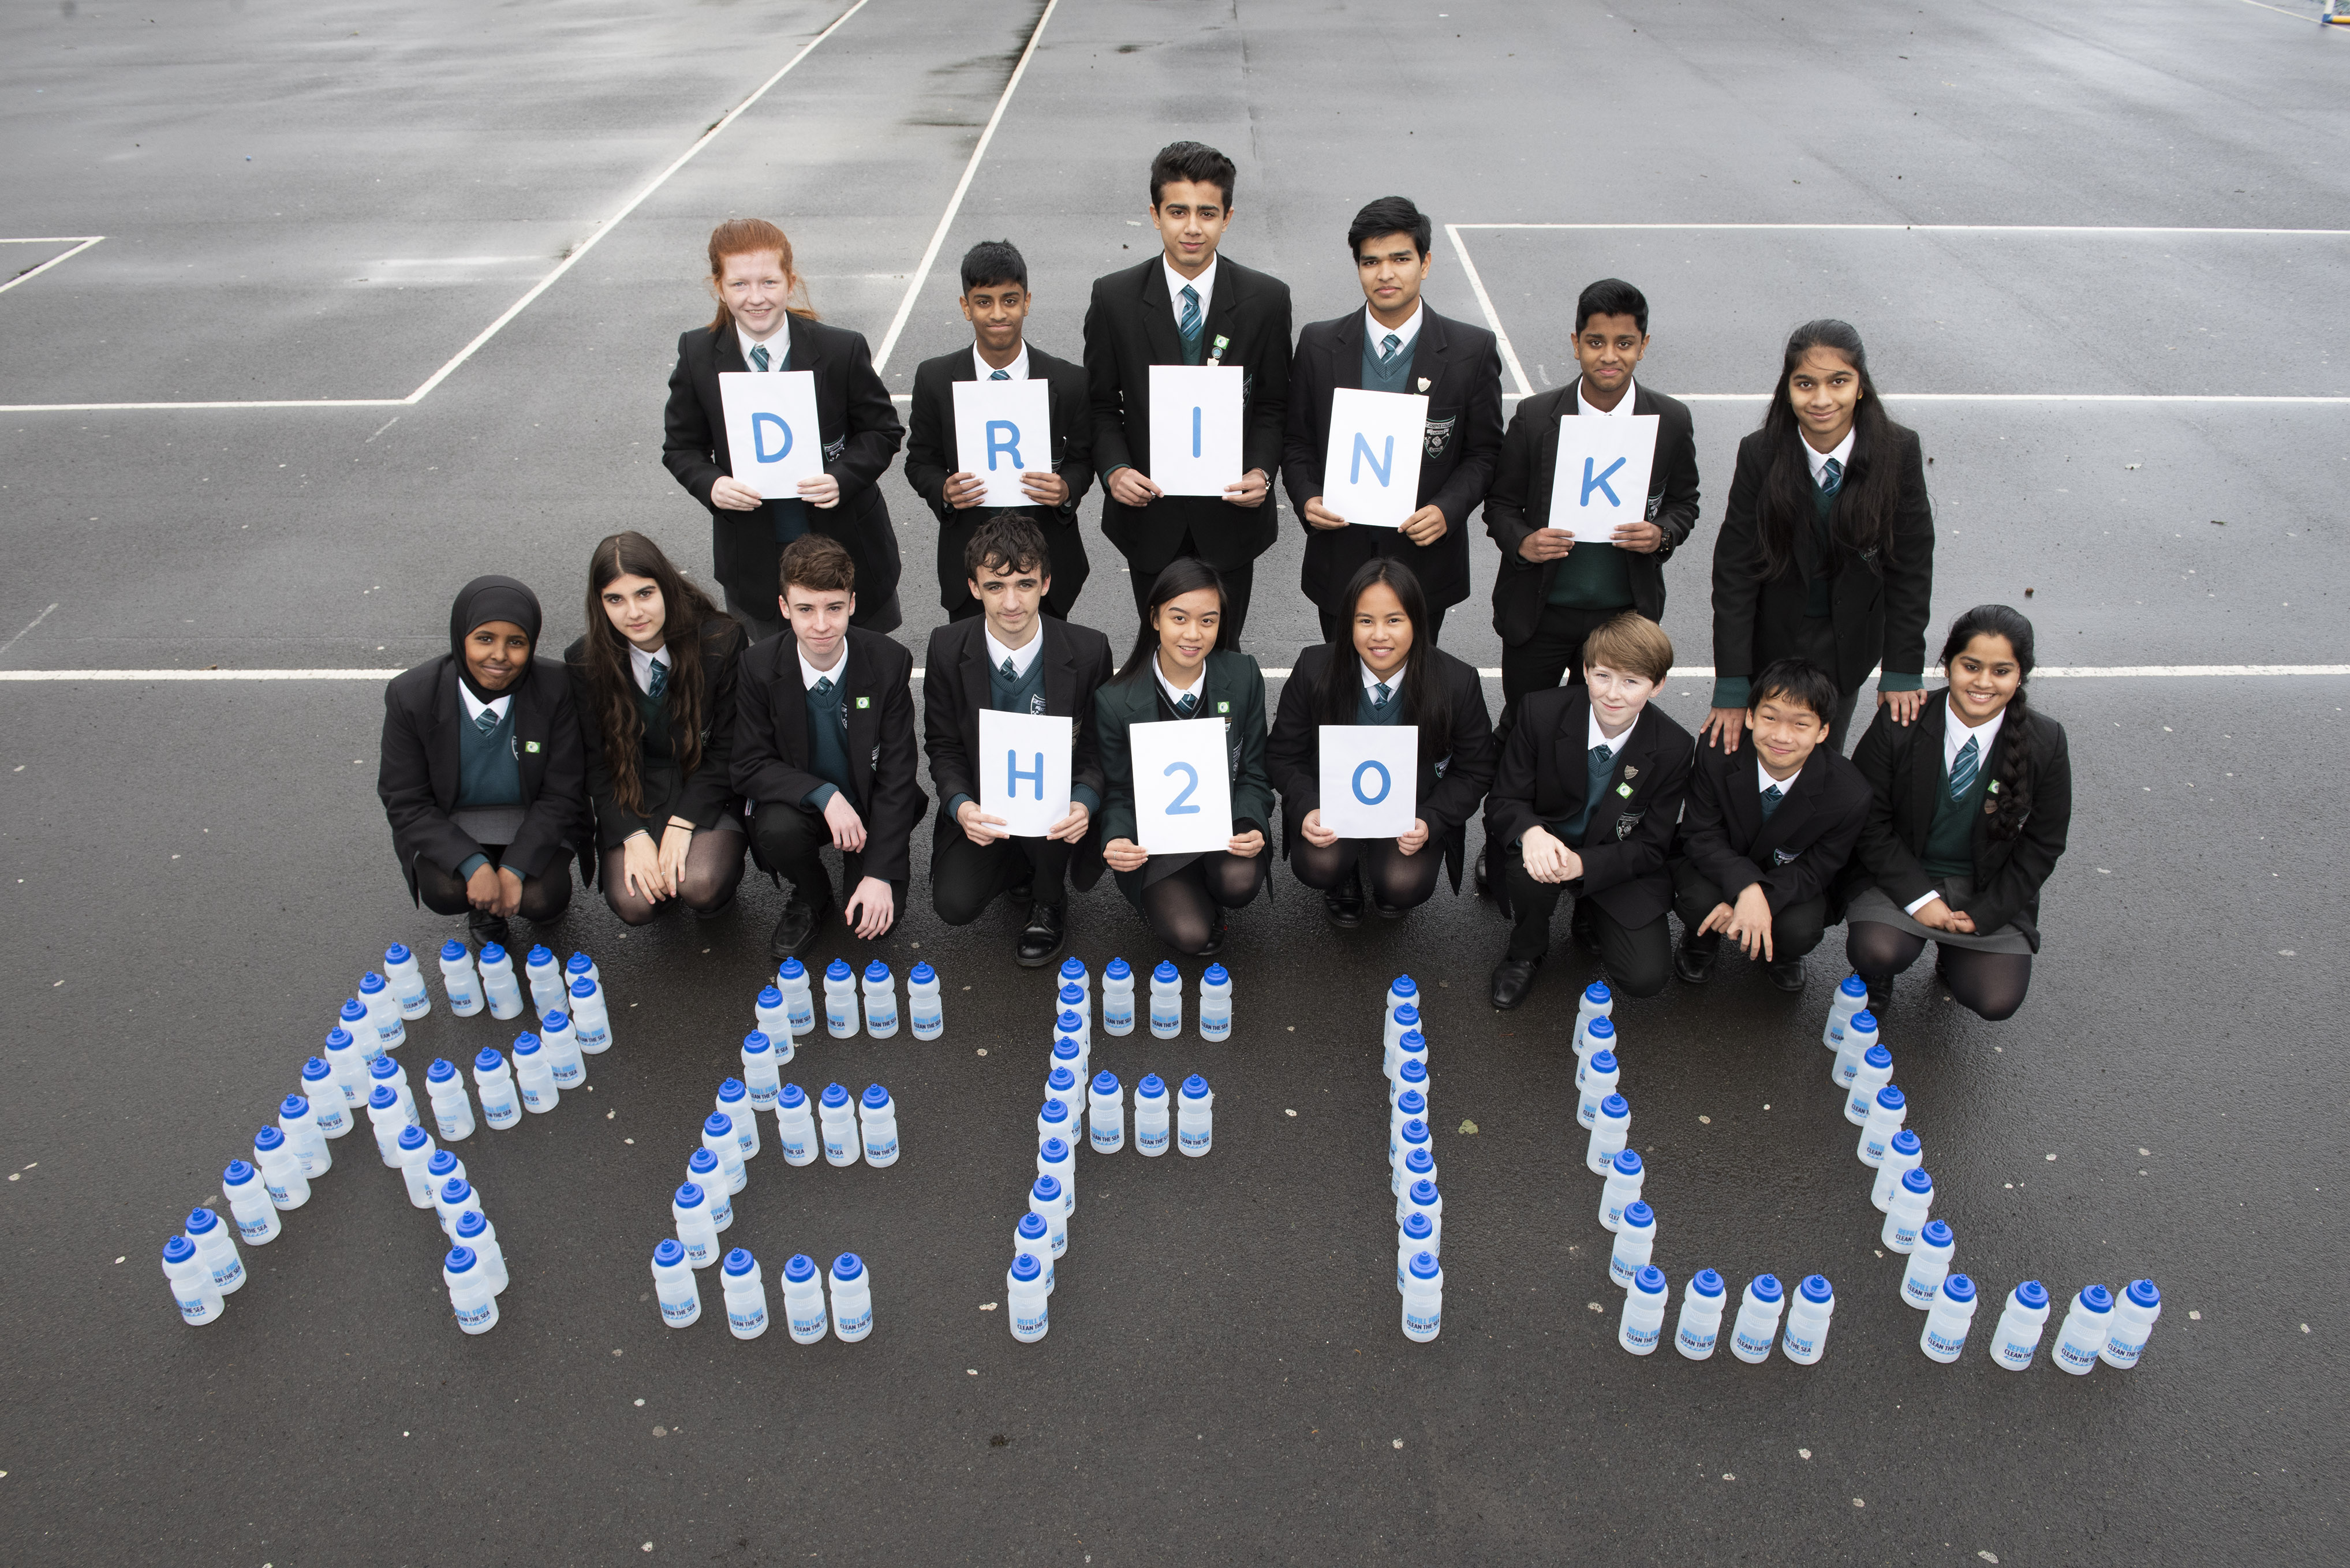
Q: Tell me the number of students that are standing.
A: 6